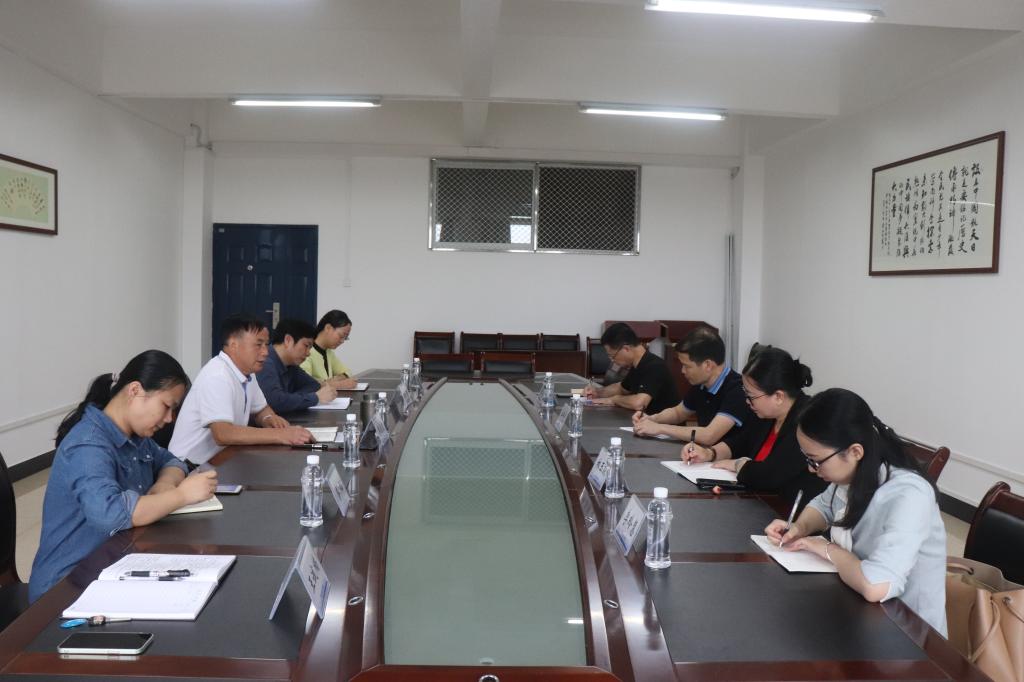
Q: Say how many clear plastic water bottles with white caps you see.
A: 9